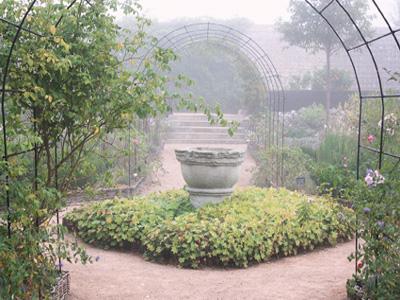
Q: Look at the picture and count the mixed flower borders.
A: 2